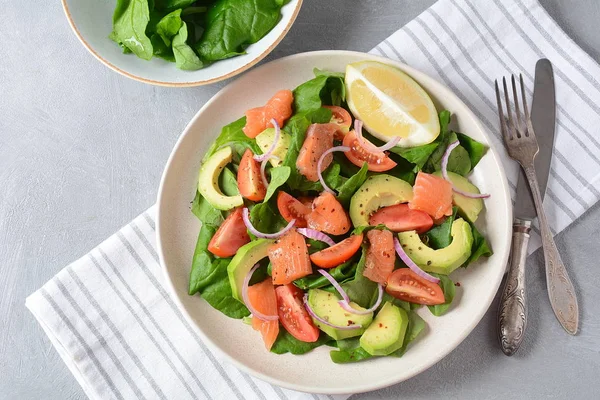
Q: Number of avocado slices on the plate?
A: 8